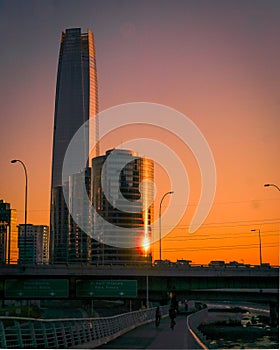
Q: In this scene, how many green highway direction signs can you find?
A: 2